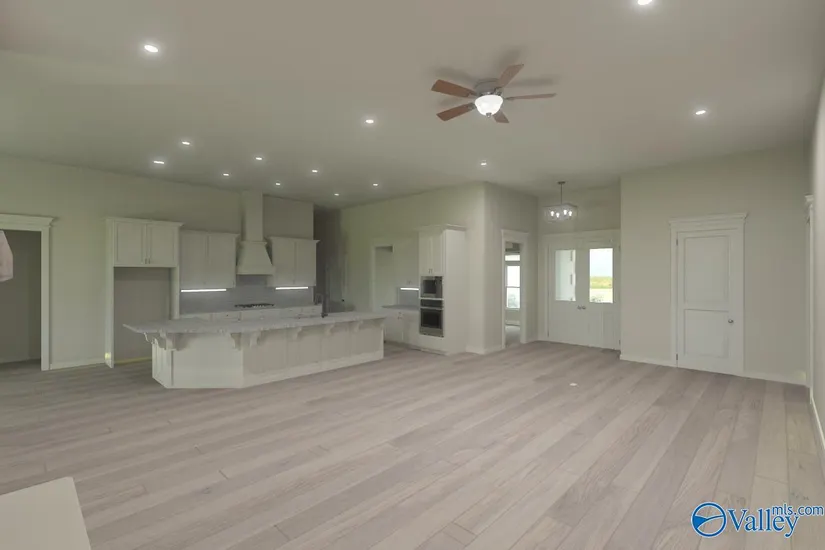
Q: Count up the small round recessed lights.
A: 13